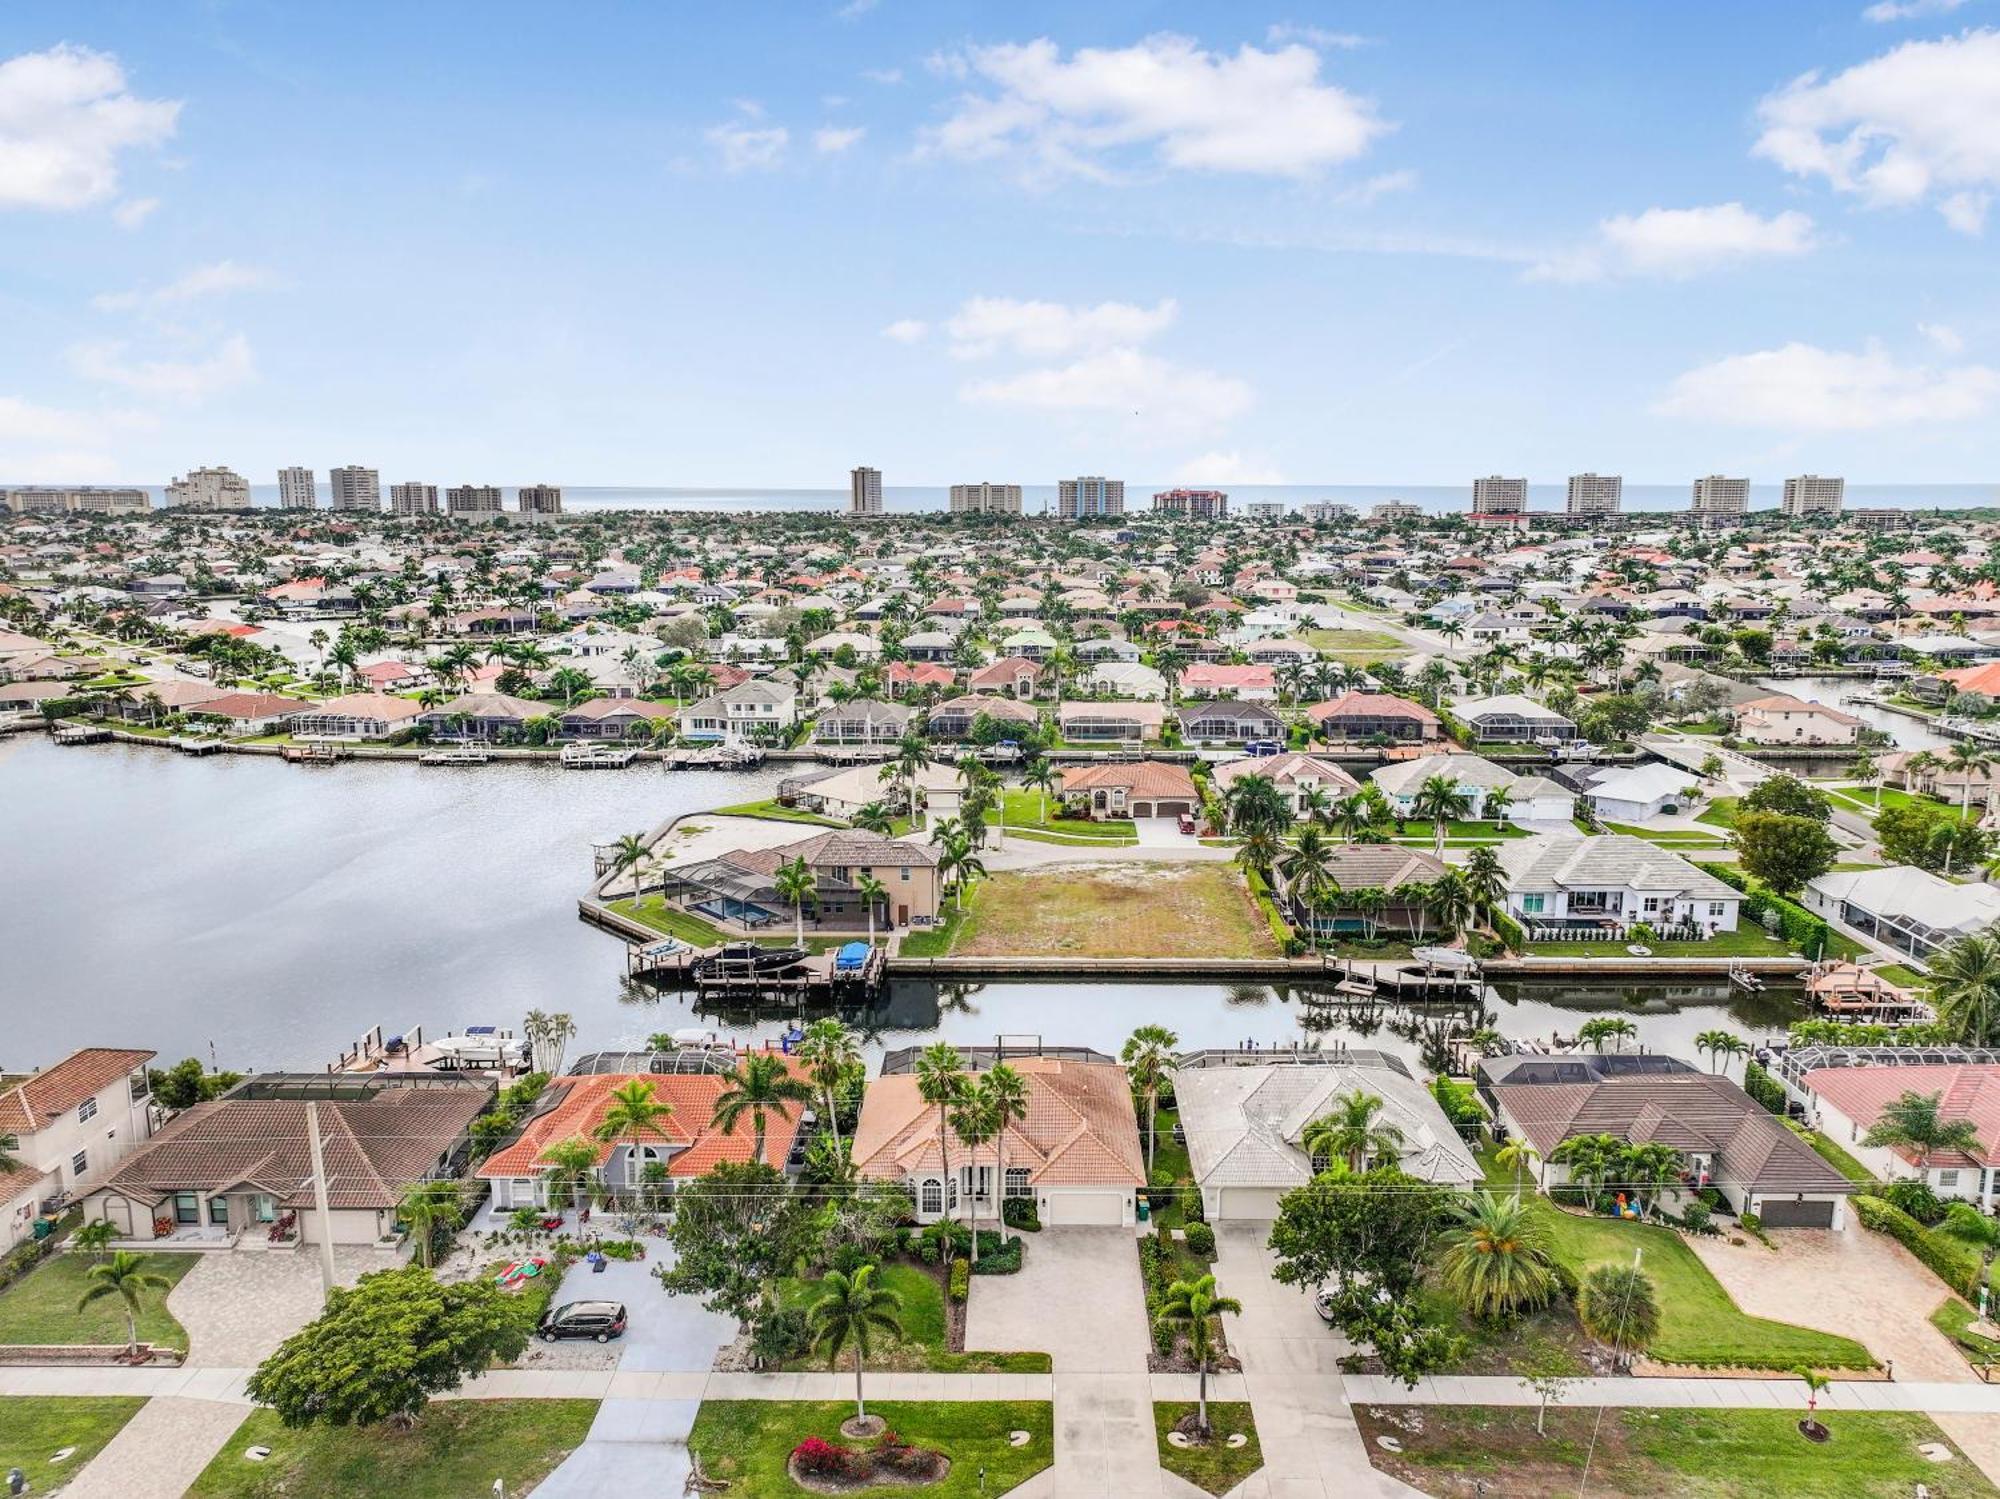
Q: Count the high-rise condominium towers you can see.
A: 14